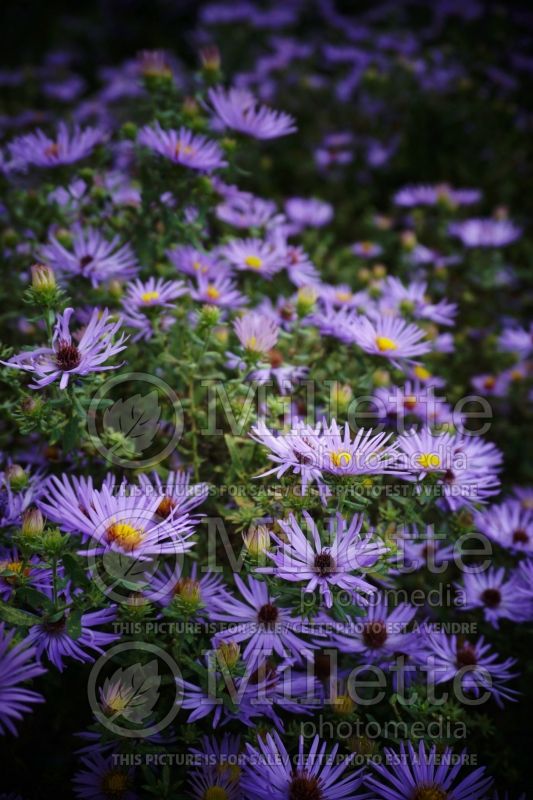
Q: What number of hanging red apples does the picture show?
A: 0